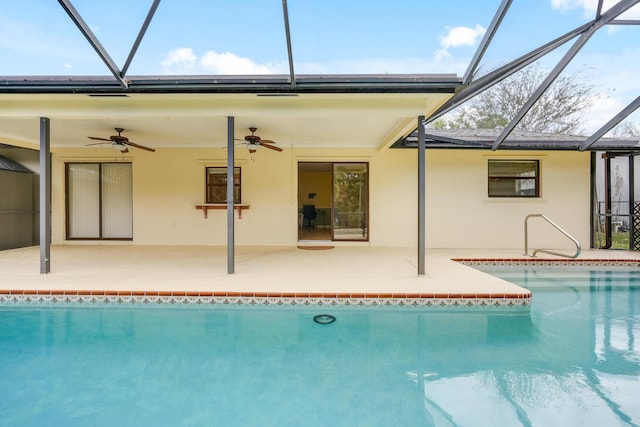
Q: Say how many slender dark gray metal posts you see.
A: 3